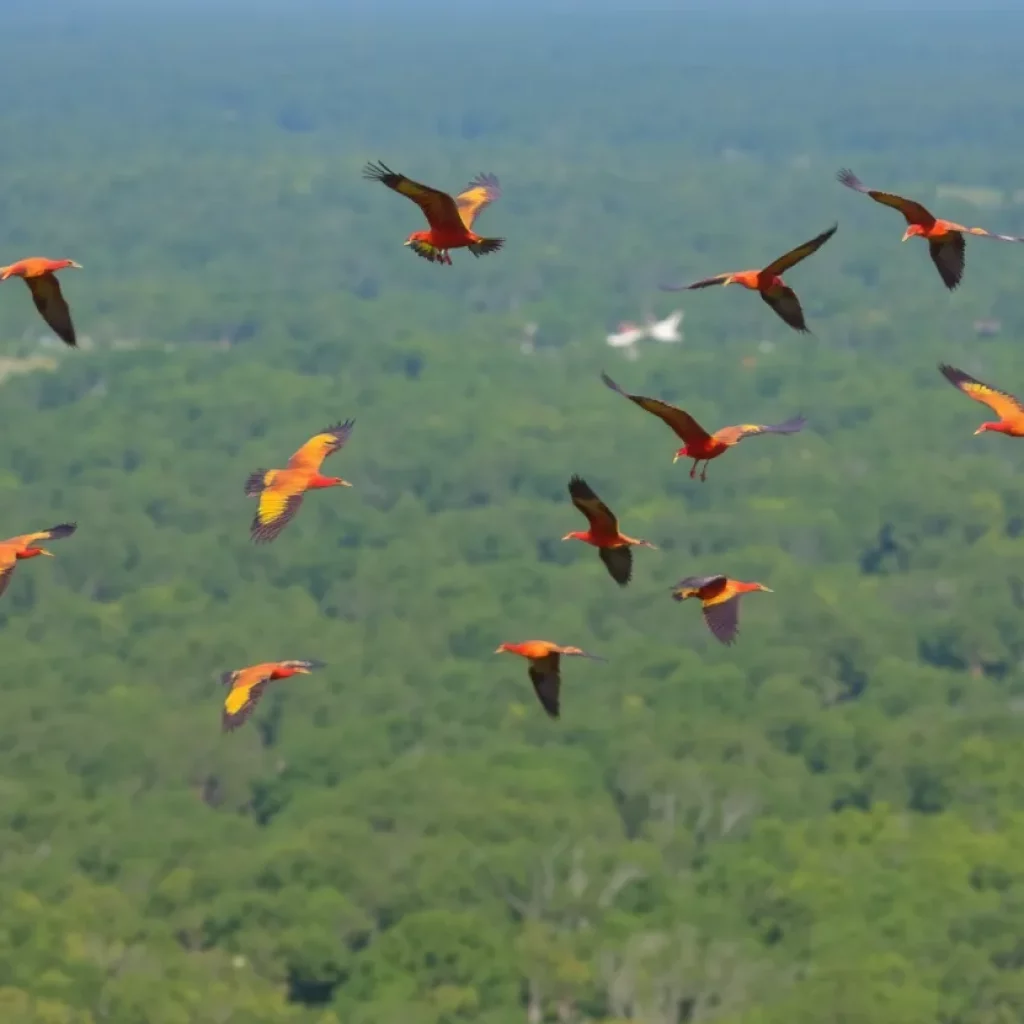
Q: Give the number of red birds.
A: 12